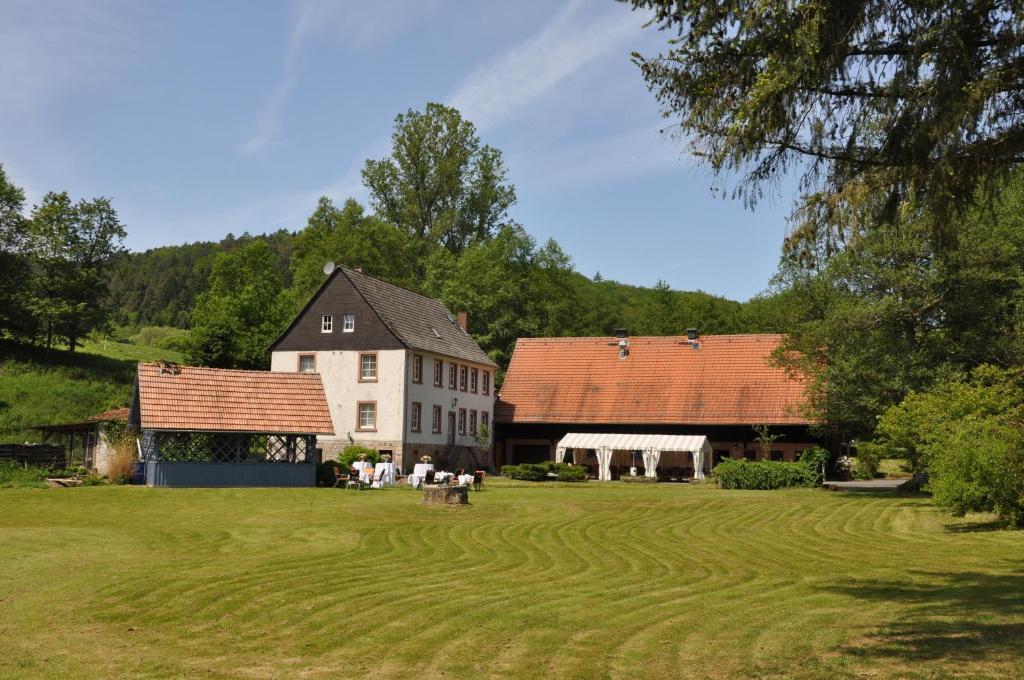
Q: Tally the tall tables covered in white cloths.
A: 3